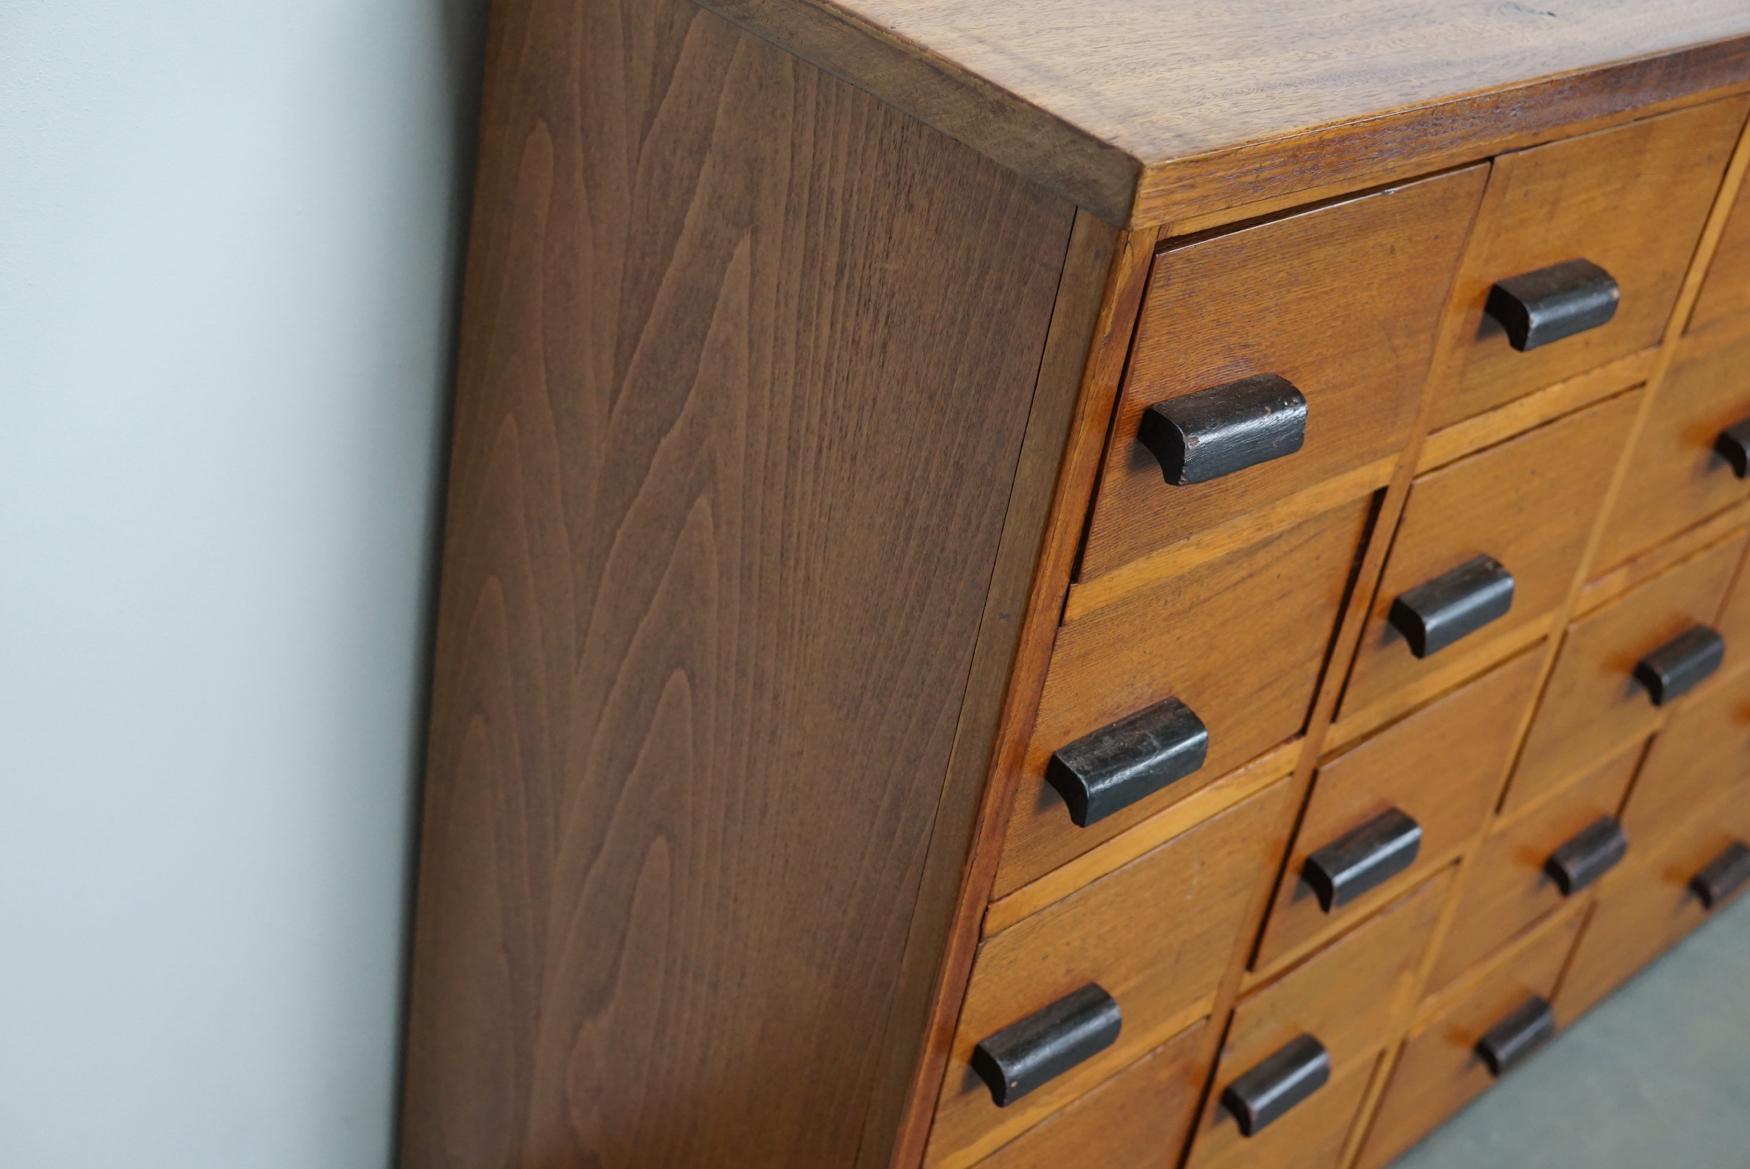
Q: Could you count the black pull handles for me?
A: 12